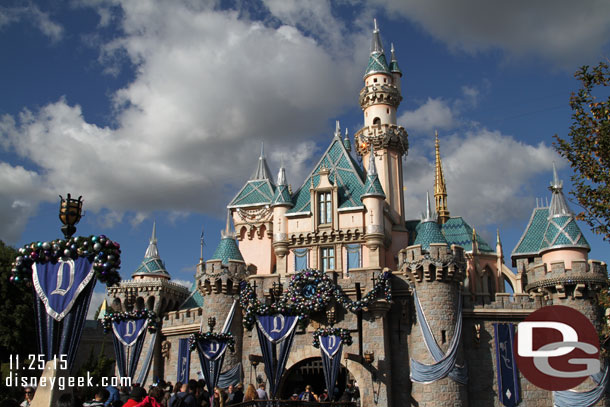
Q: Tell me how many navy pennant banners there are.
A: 5